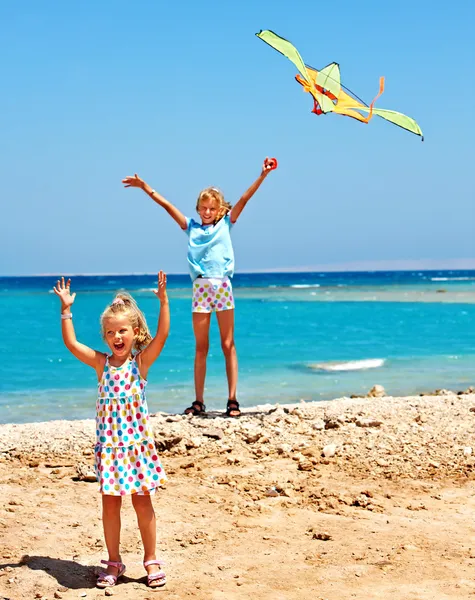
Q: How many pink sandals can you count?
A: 2